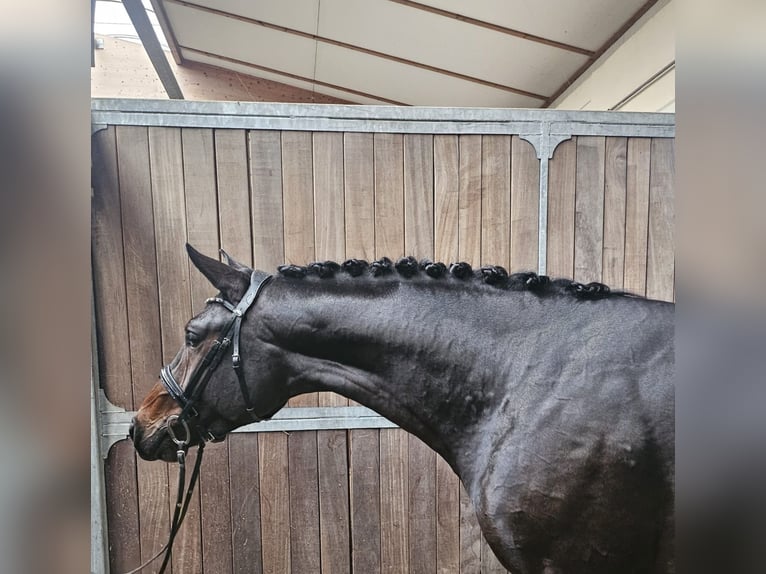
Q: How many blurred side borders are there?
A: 2